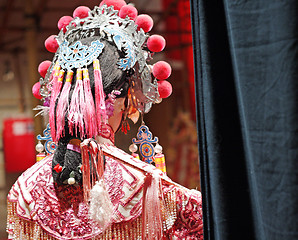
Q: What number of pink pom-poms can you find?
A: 11